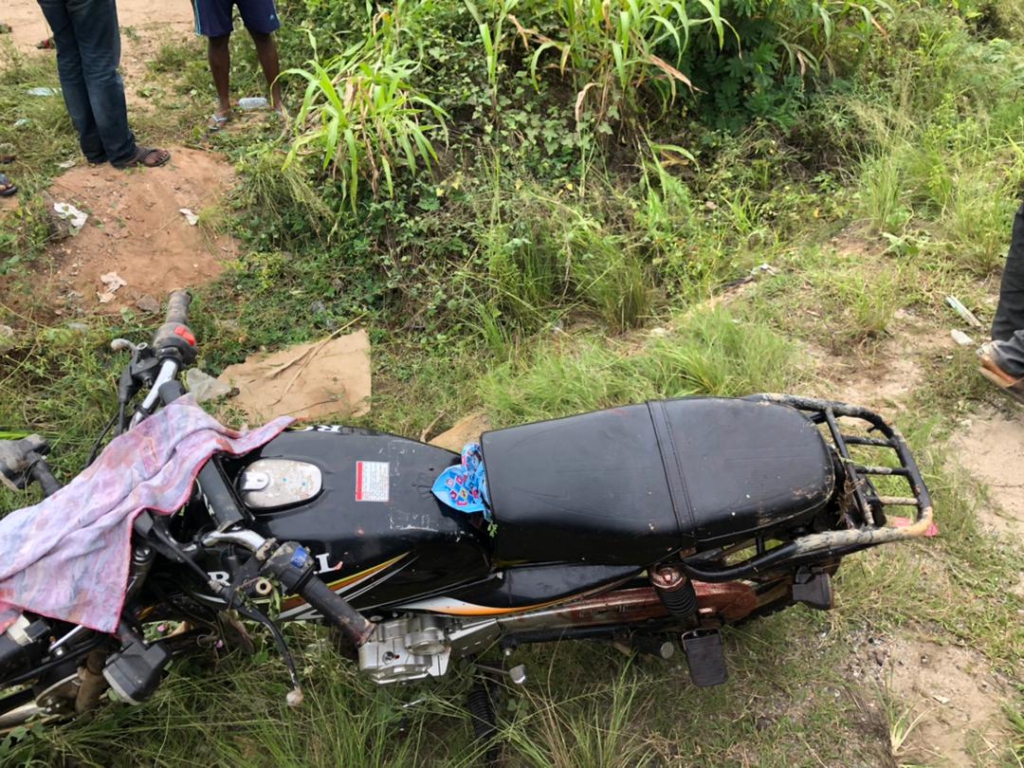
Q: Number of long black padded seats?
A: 1